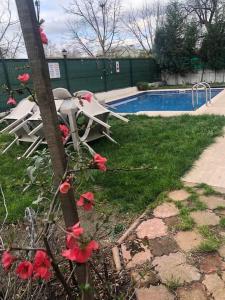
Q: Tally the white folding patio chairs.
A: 4